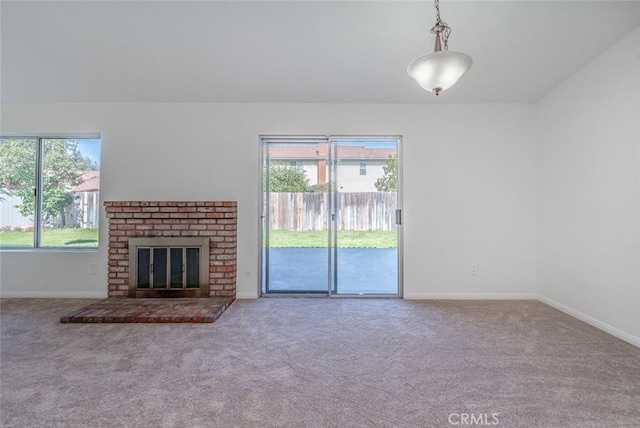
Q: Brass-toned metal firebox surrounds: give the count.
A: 1